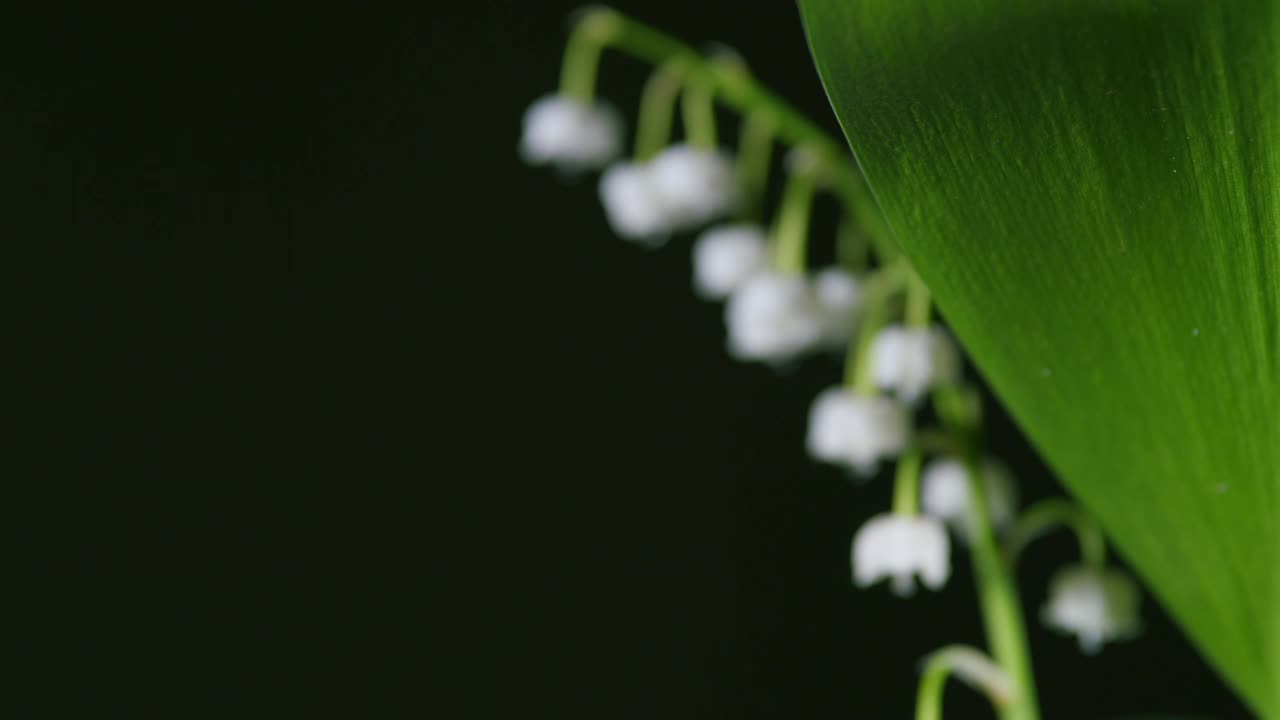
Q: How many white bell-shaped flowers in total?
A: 11